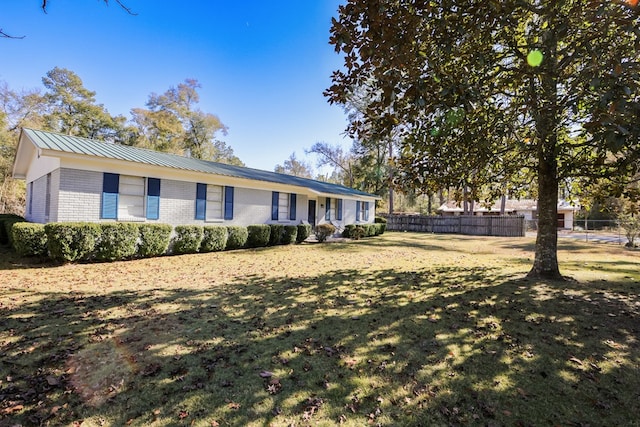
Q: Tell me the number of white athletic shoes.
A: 0